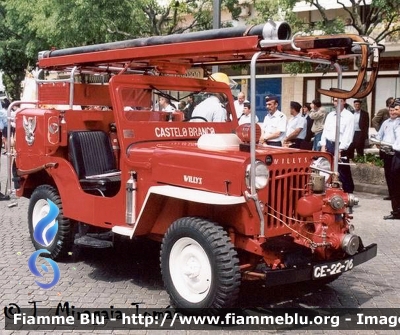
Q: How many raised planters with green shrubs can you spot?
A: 1